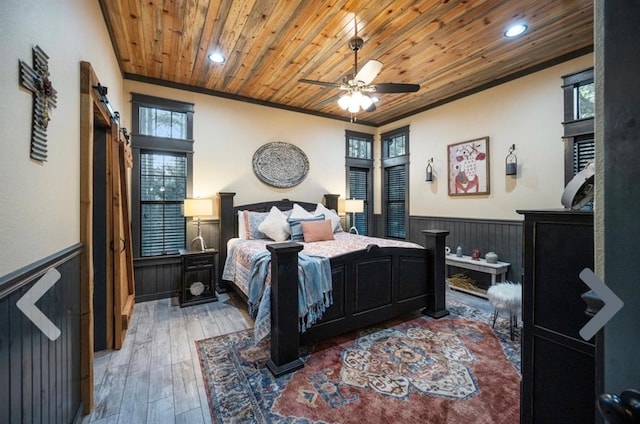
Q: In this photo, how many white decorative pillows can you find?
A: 3